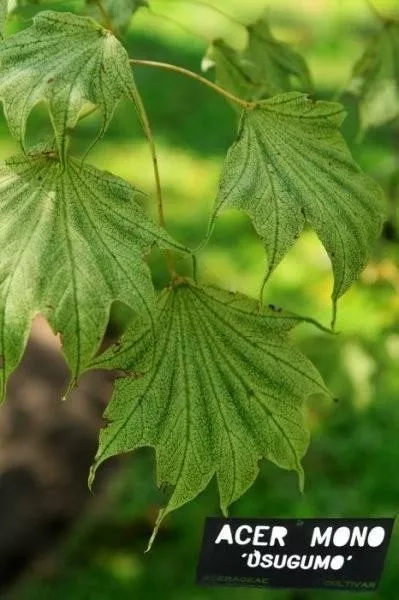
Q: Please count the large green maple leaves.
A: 4